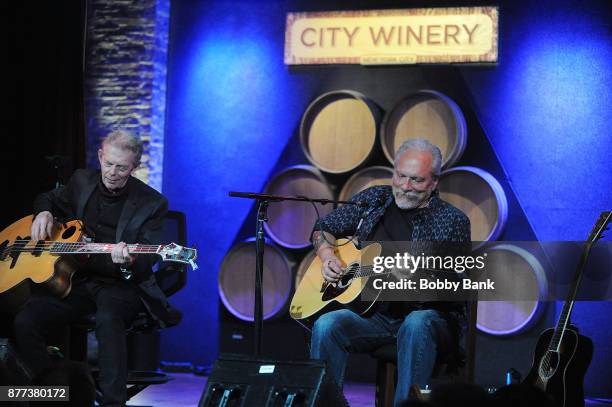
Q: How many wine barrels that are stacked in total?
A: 8